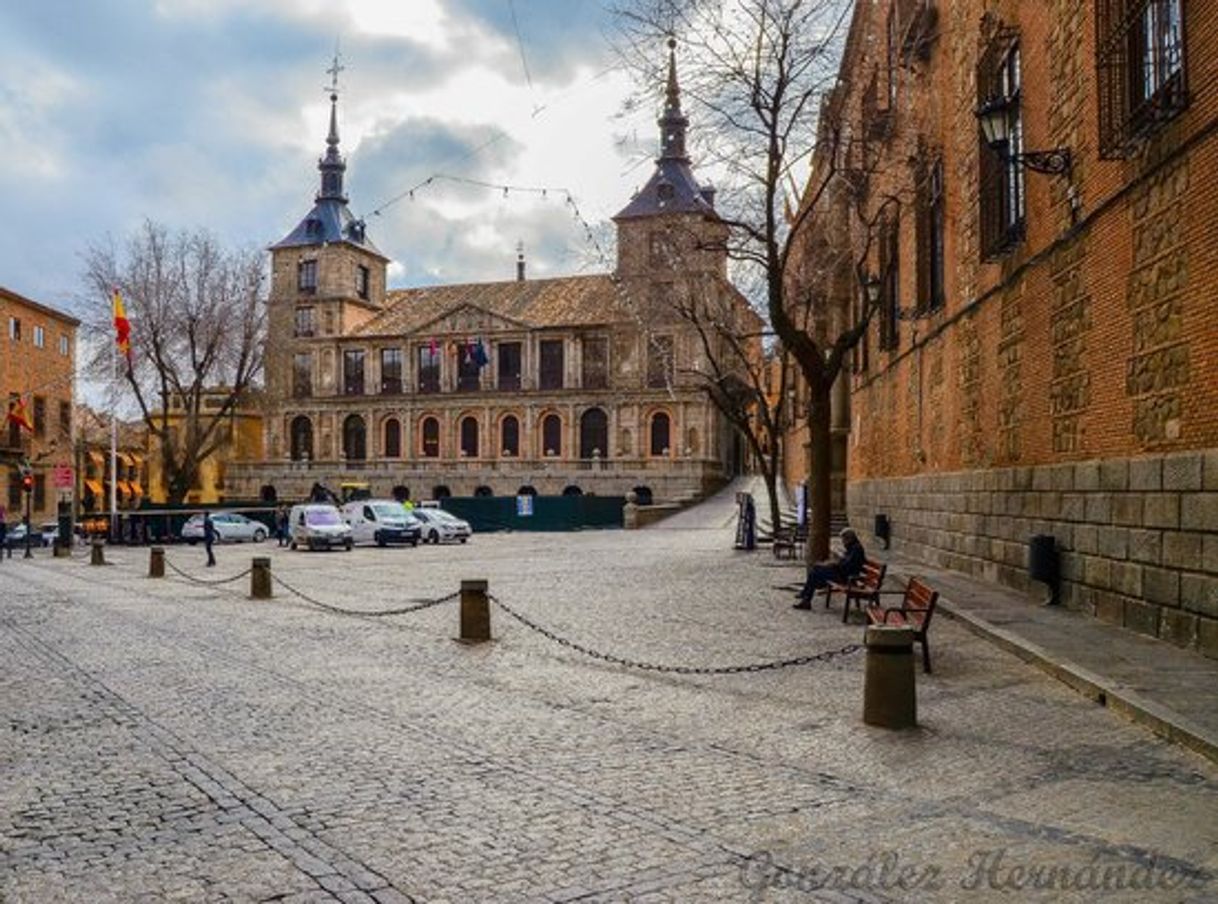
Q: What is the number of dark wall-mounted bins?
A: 2